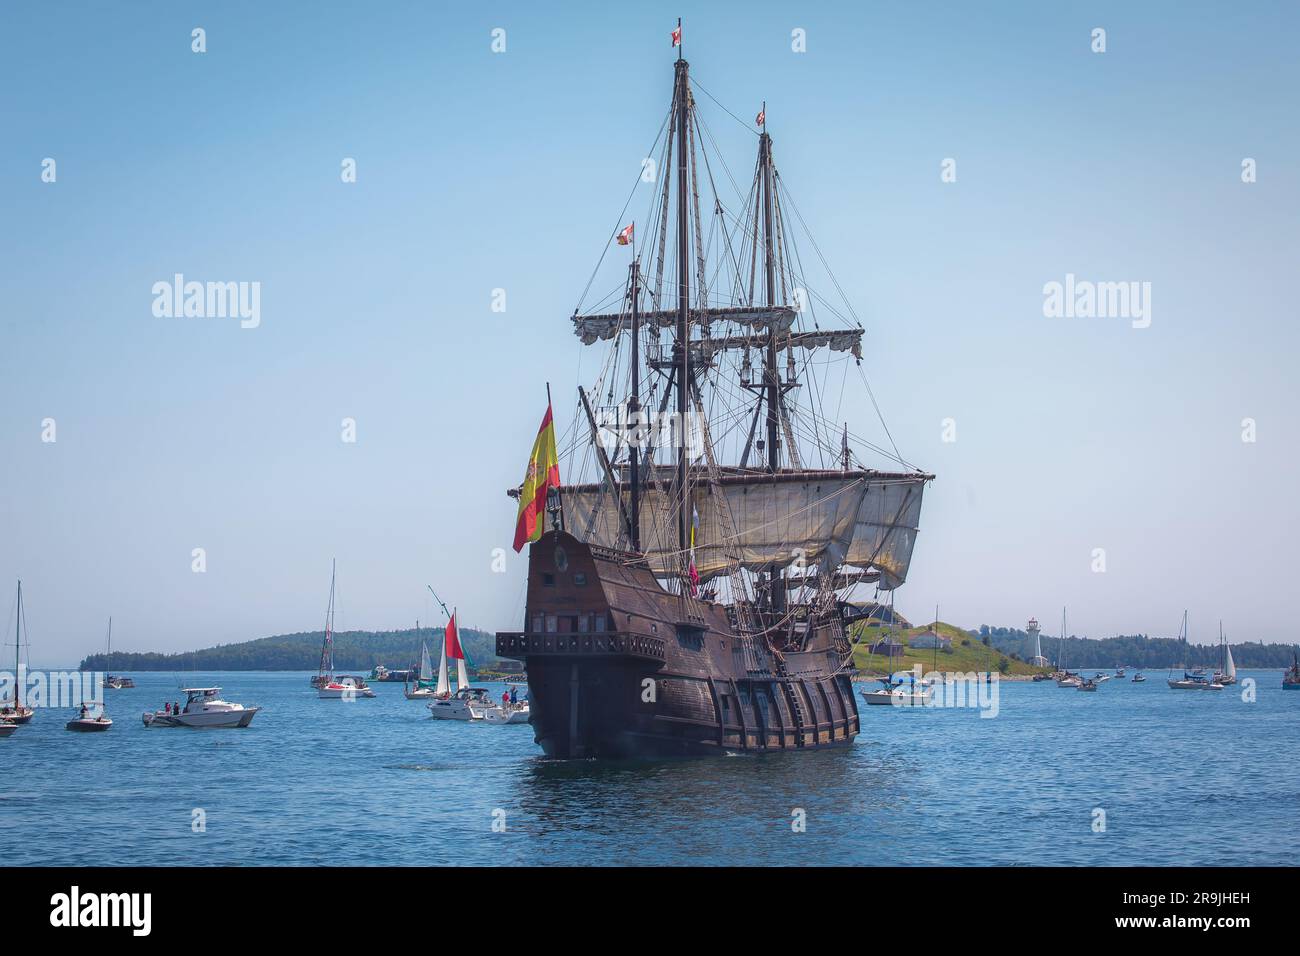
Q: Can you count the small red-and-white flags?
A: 3